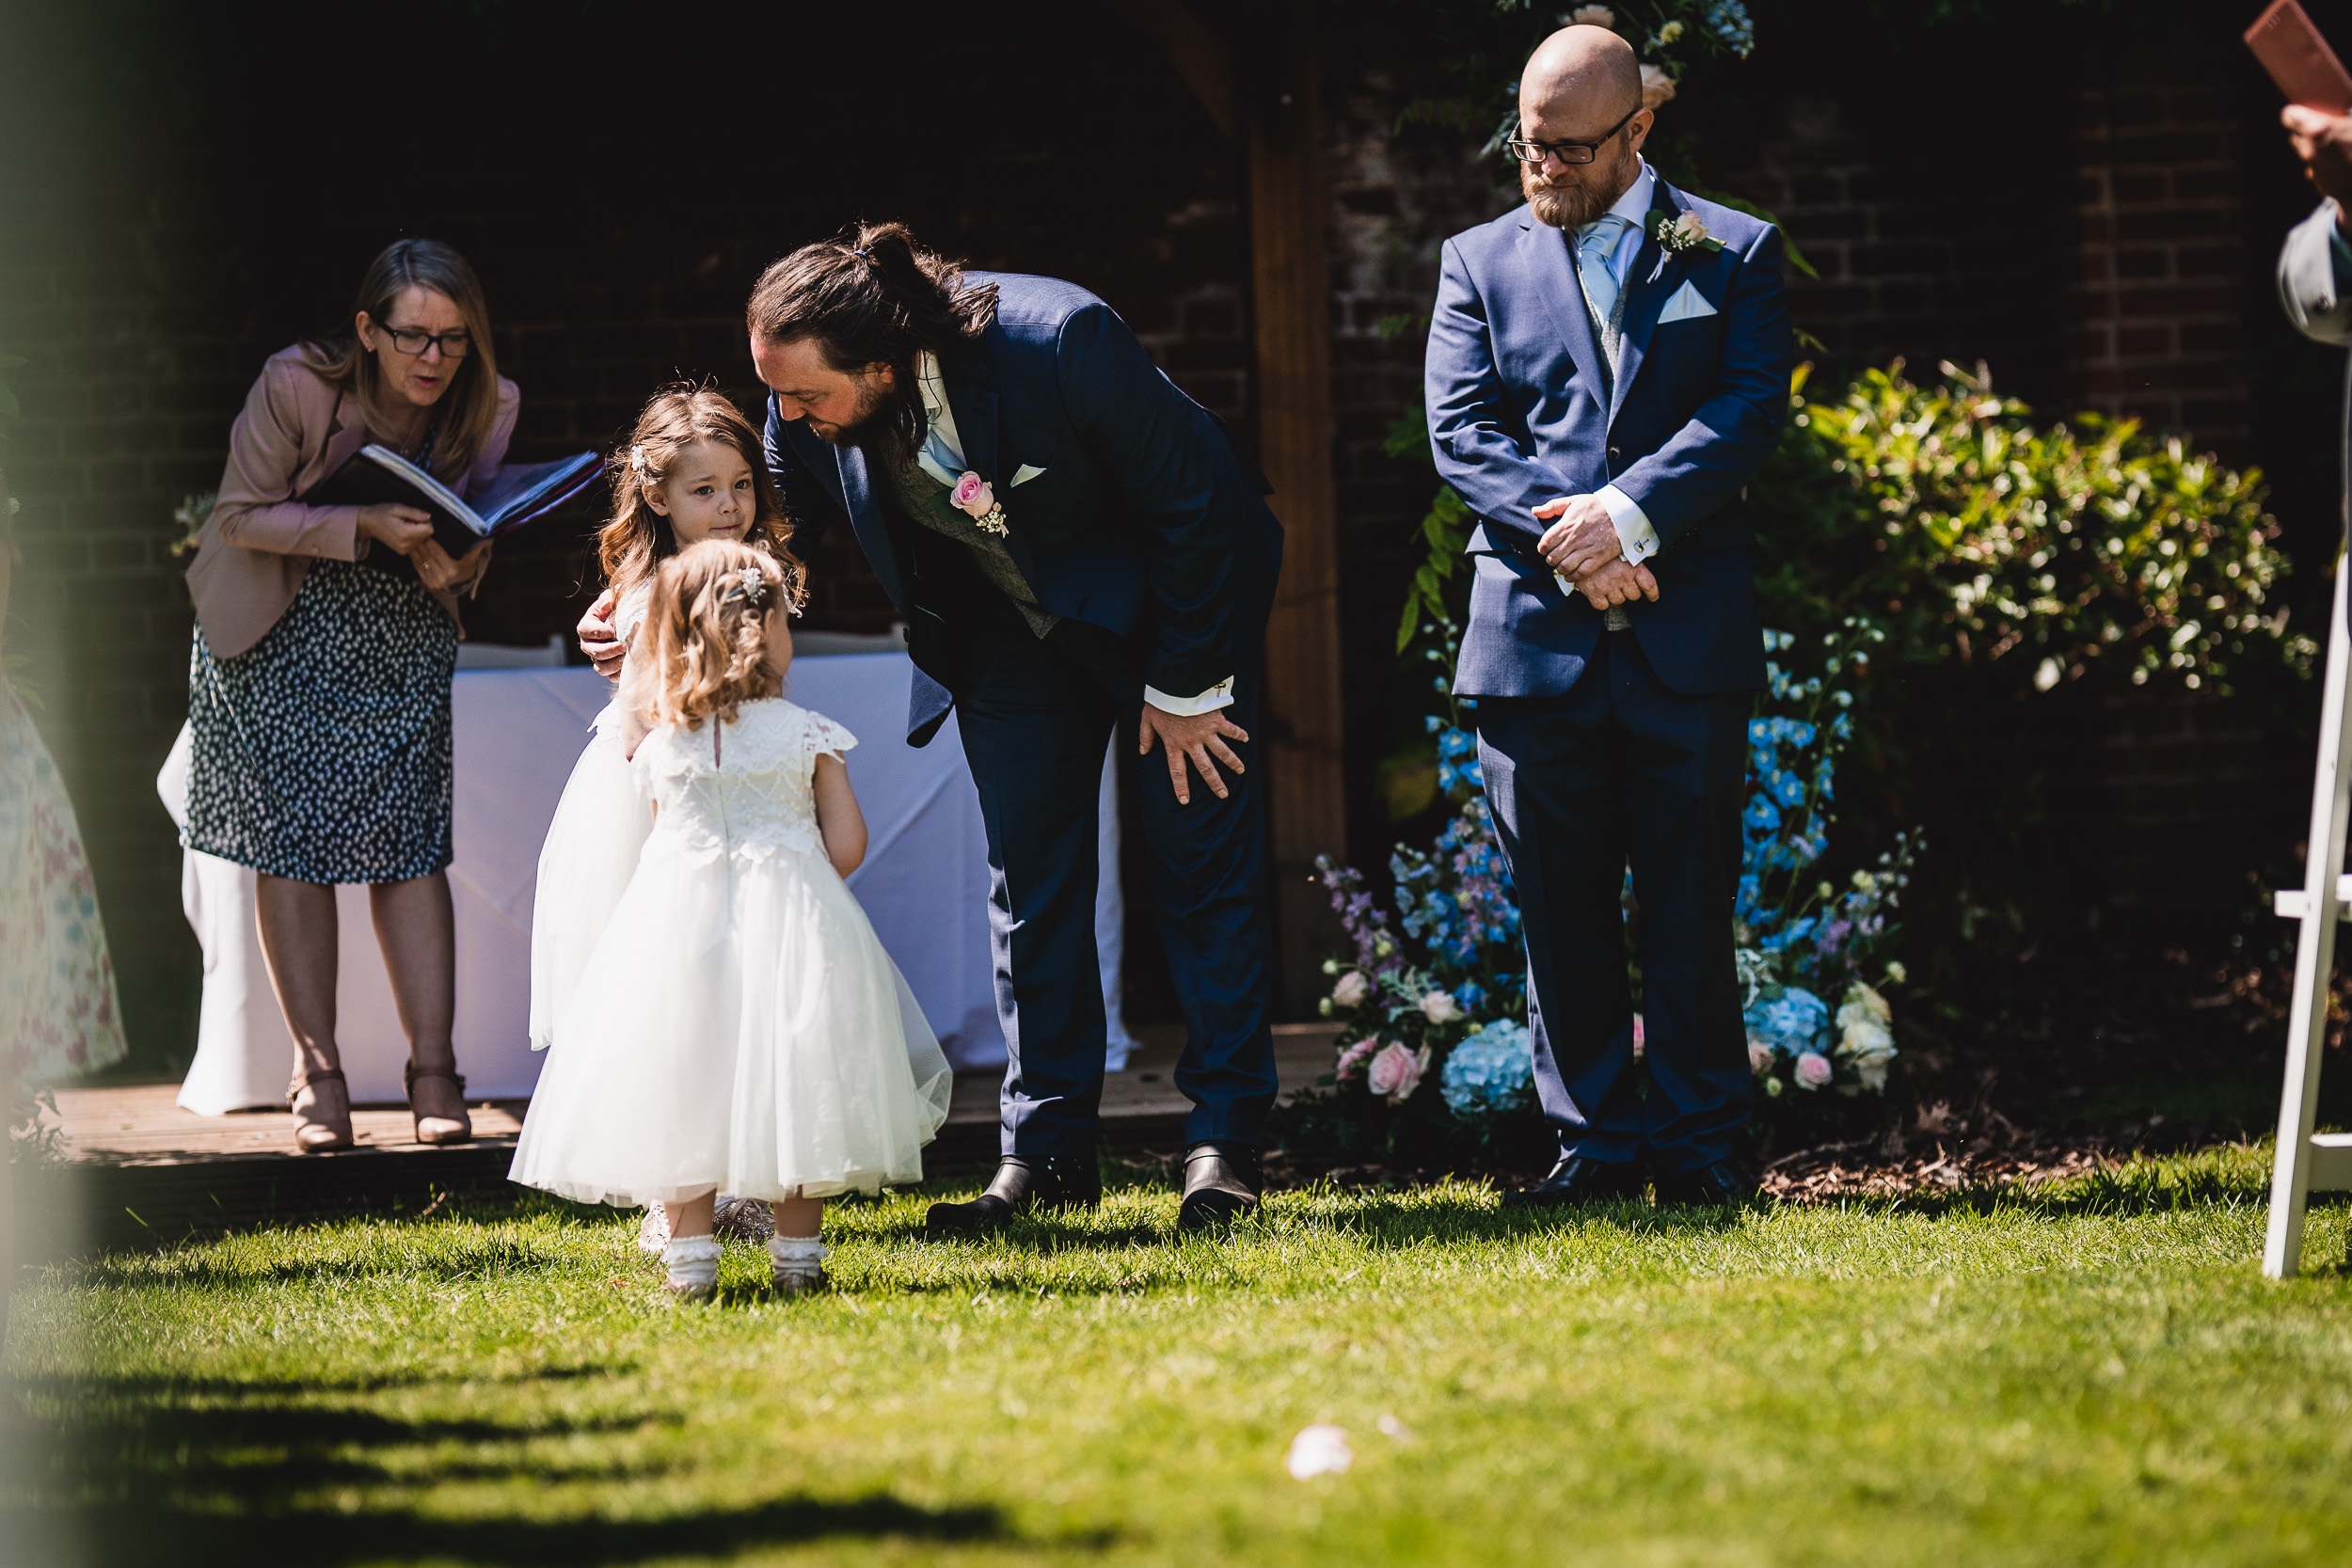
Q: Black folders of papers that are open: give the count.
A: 1